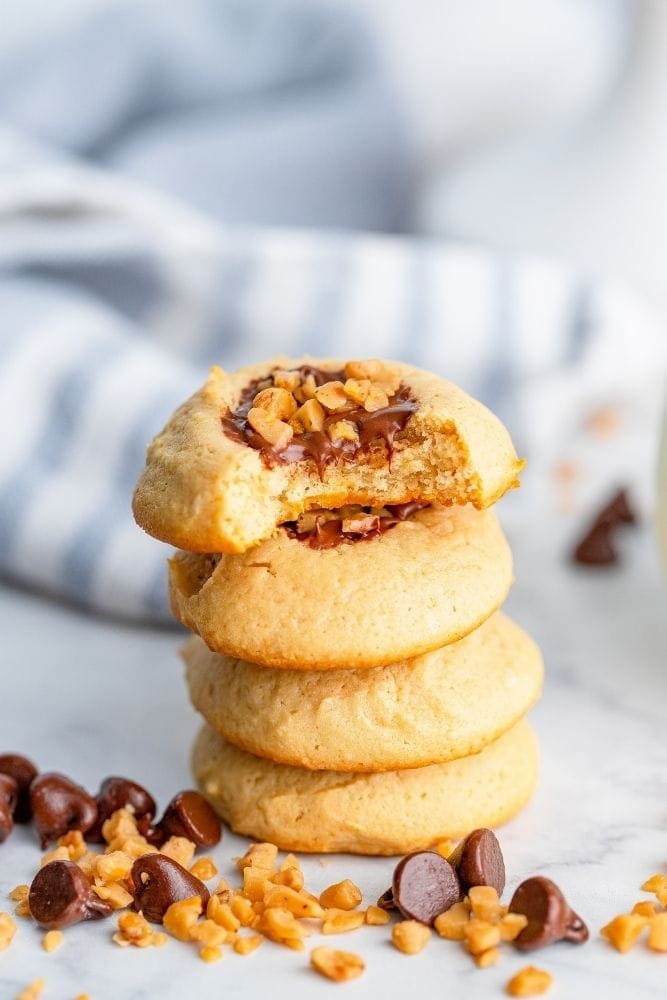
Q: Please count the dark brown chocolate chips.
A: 12